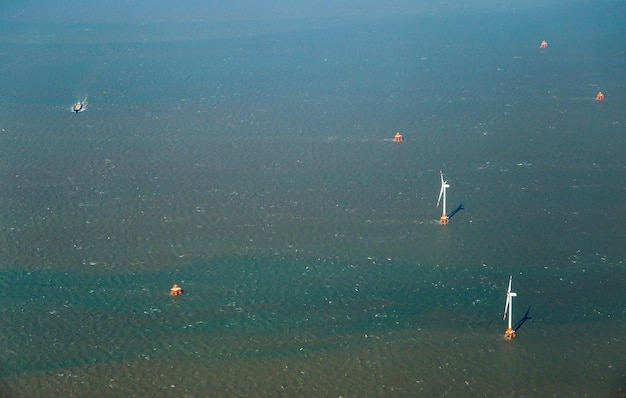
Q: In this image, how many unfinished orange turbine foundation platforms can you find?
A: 4